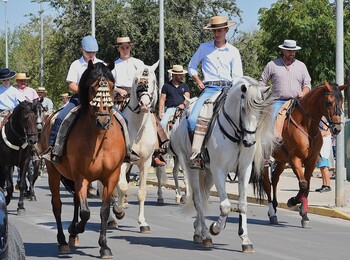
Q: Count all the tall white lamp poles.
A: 5